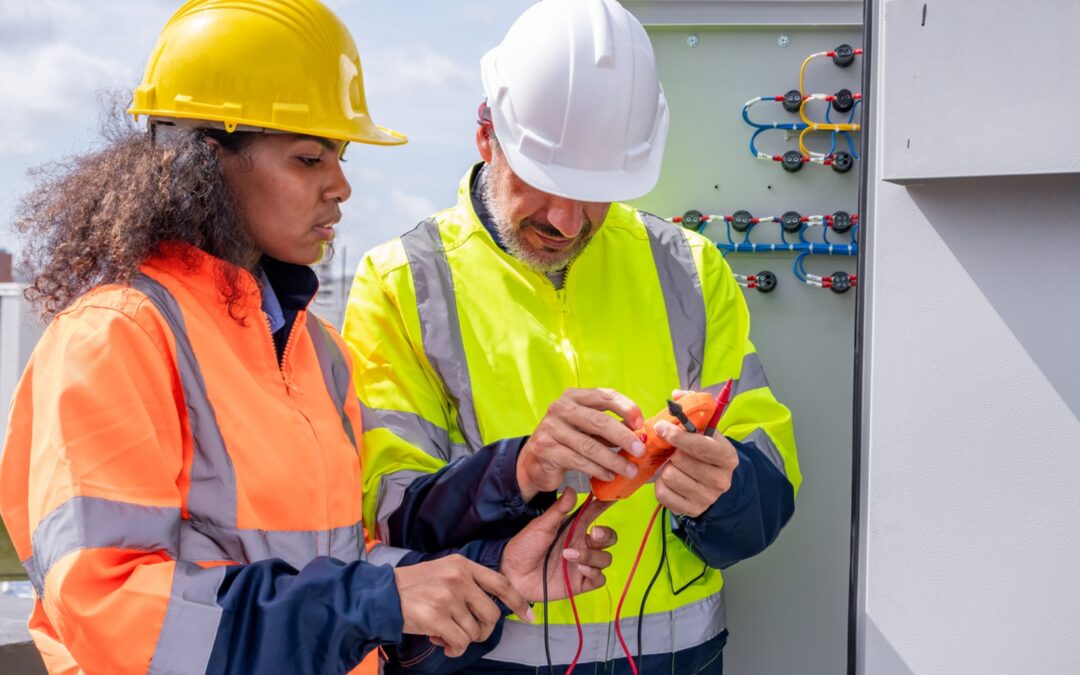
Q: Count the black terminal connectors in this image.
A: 11